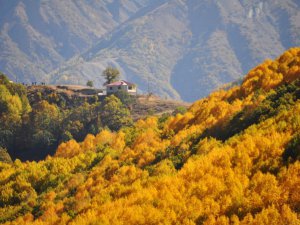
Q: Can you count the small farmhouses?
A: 1